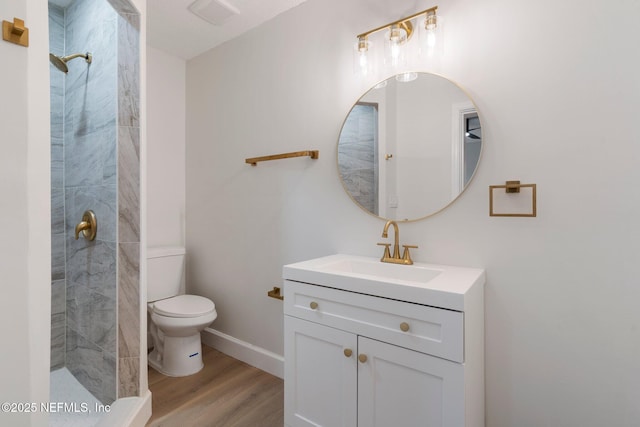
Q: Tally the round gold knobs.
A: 4